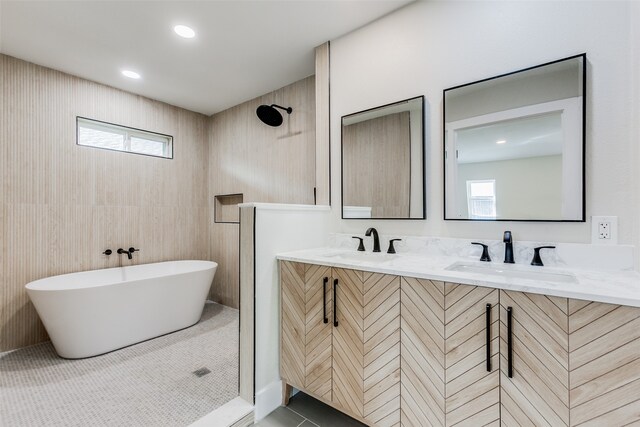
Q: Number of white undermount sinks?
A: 2